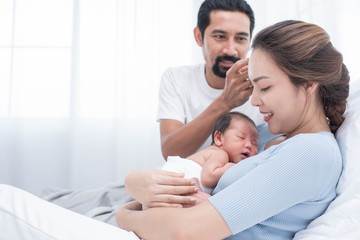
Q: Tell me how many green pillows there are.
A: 0